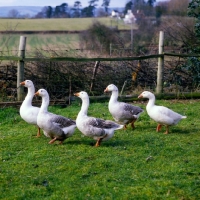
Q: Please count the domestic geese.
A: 5